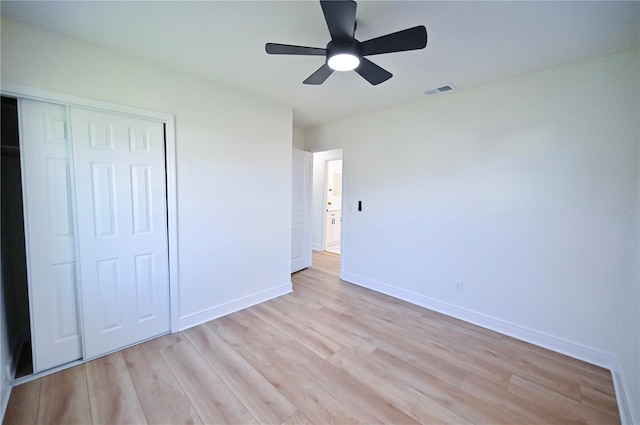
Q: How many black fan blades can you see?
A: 5